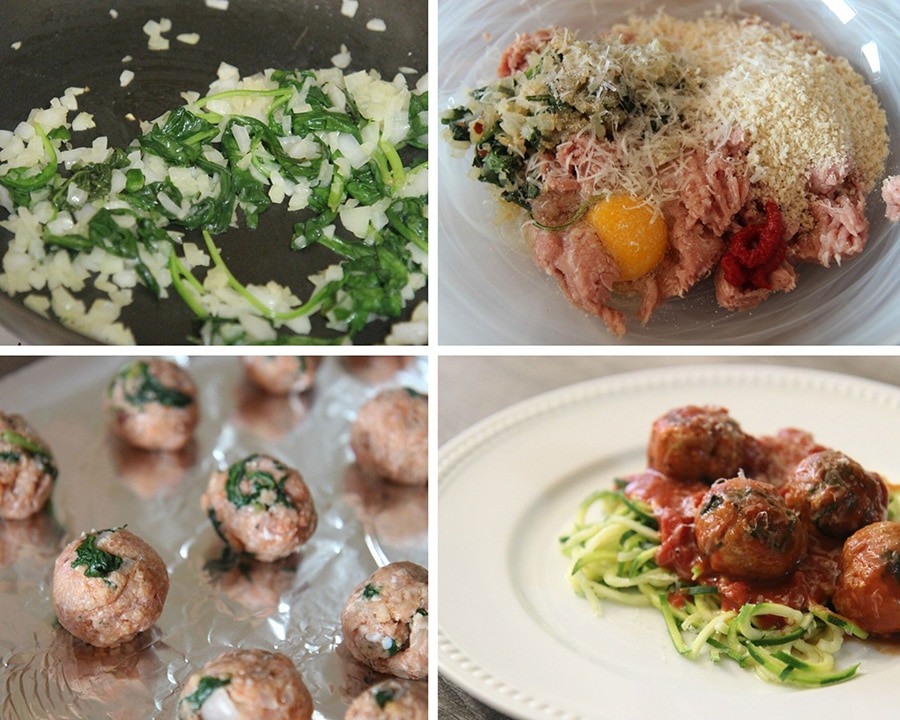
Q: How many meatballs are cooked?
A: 4